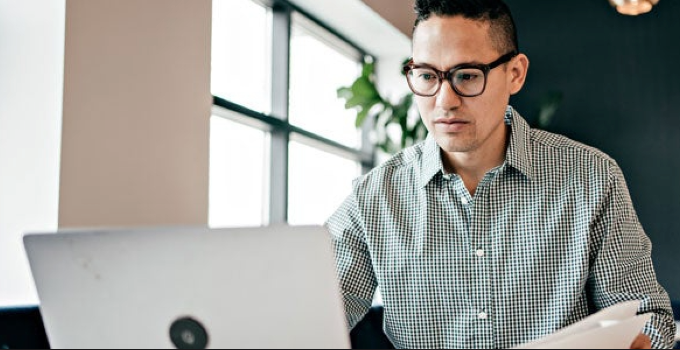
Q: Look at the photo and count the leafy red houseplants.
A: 0